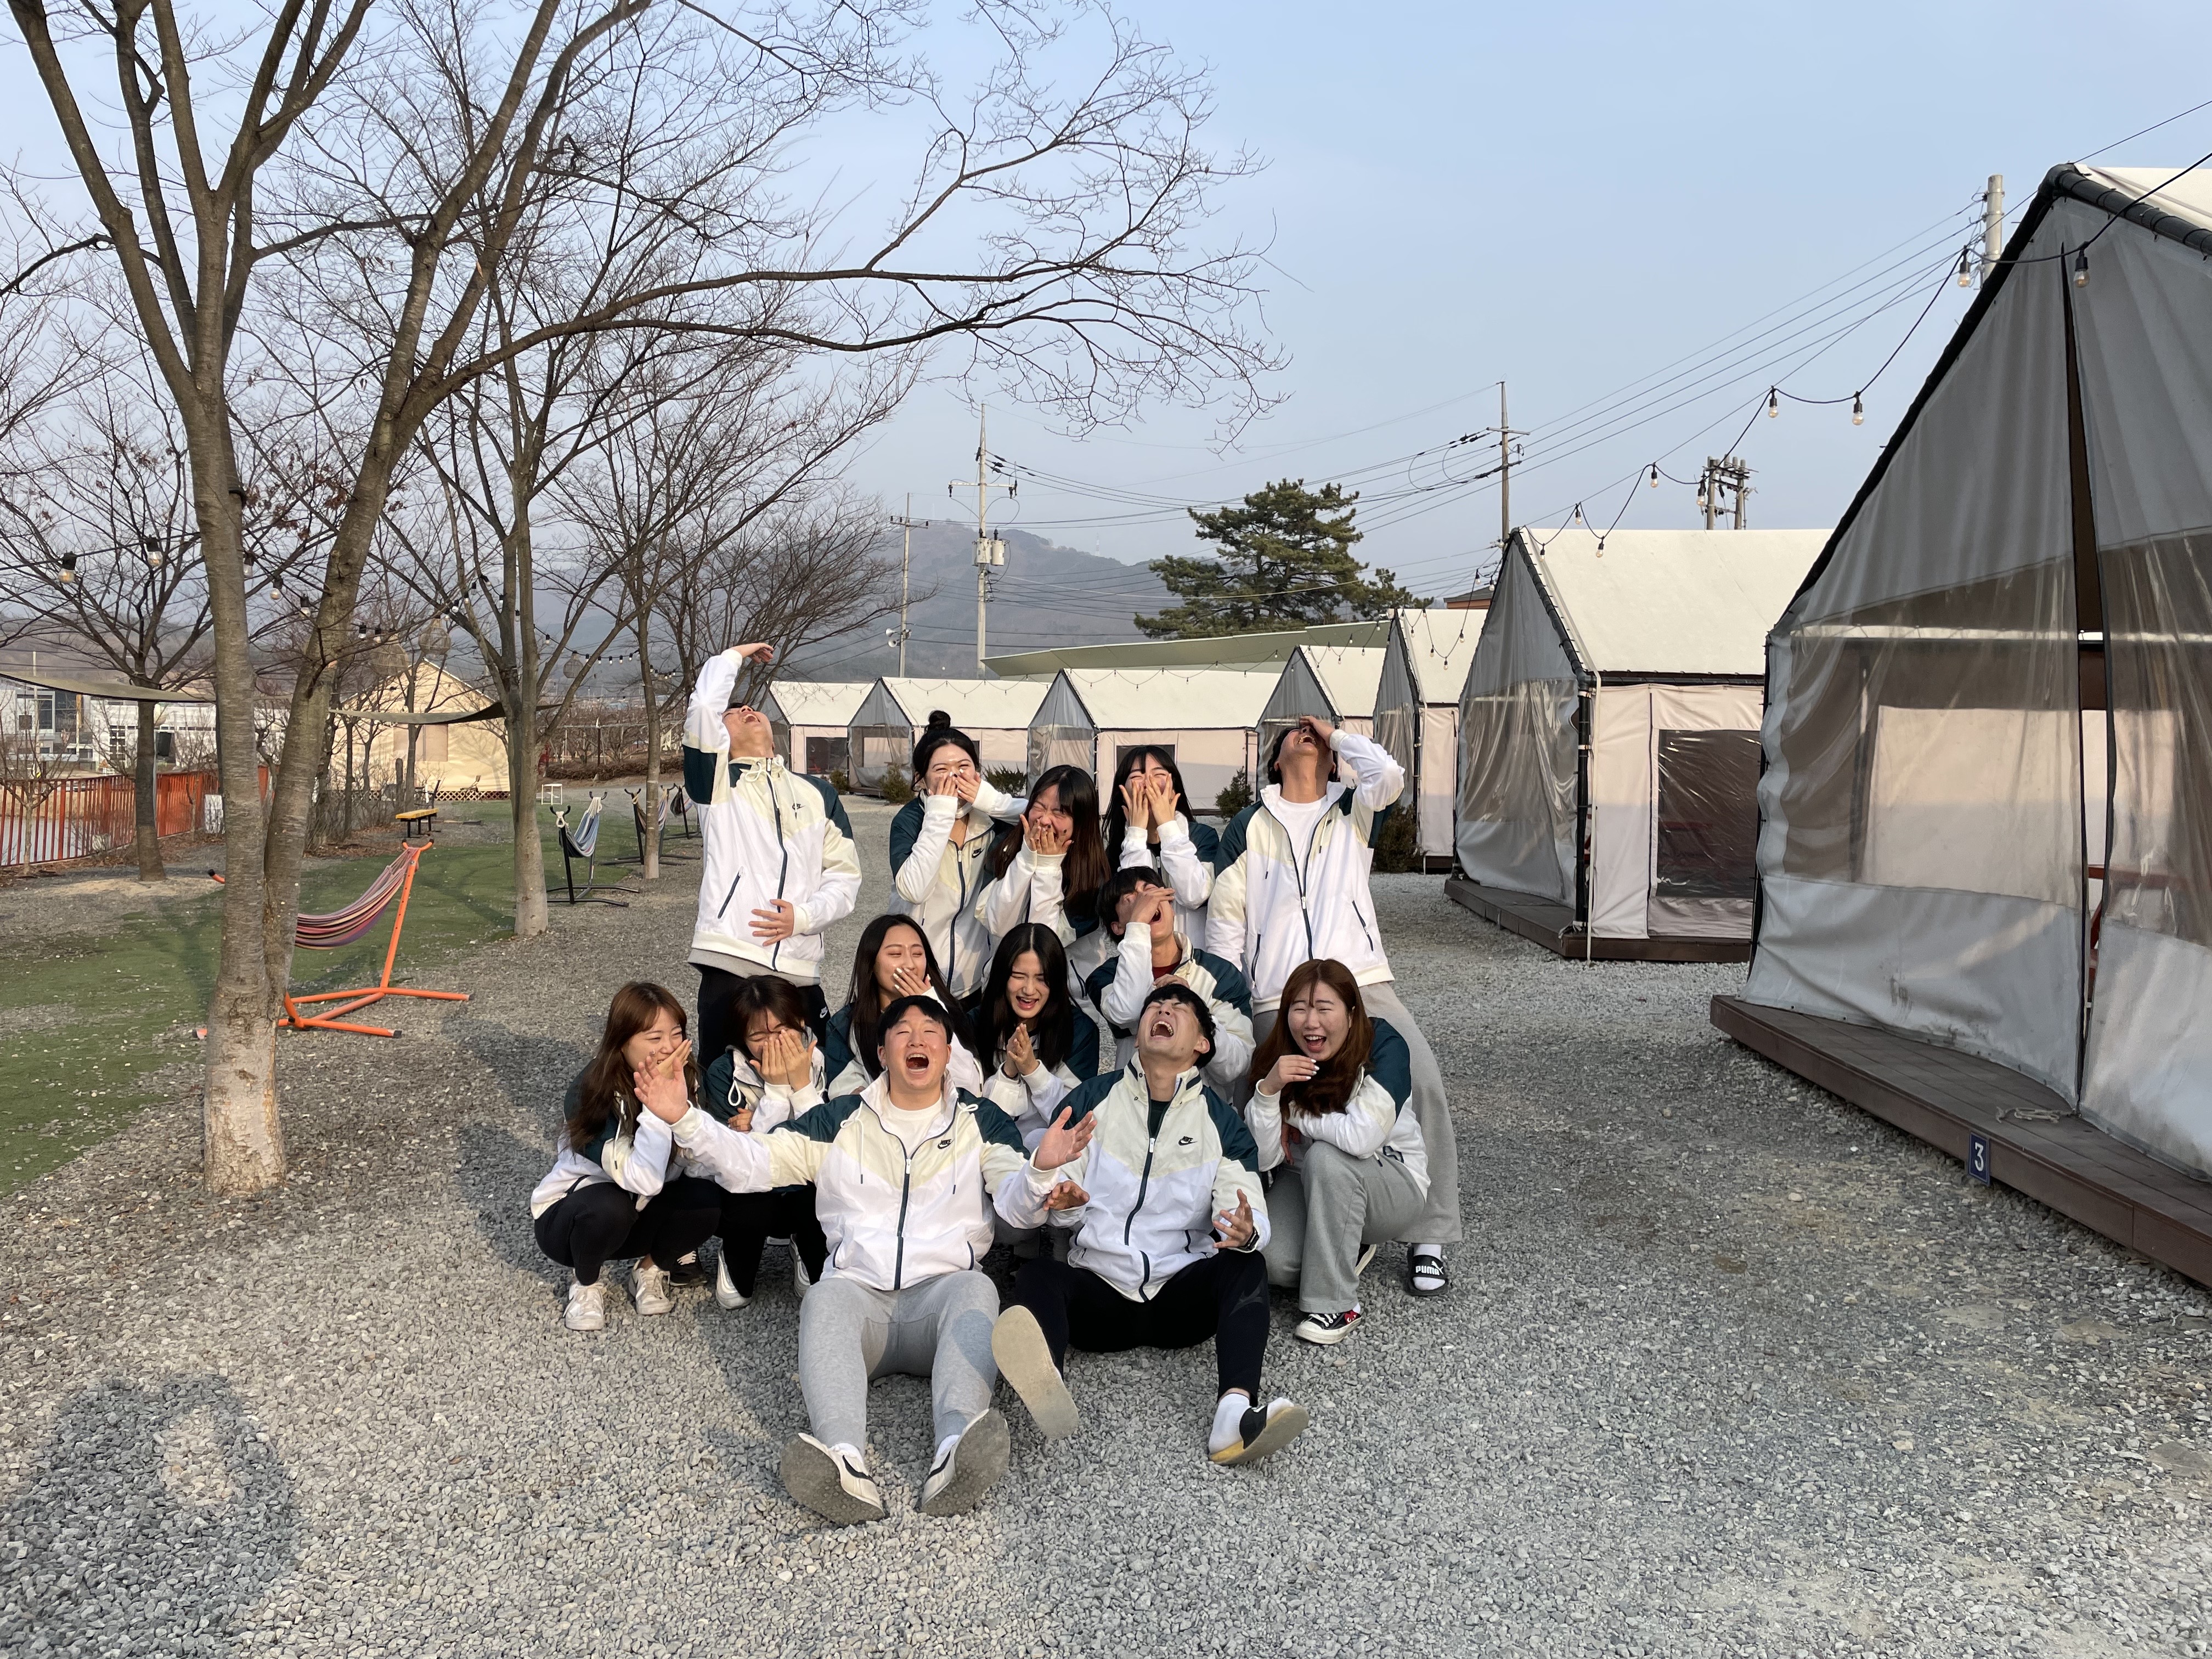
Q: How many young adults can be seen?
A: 13